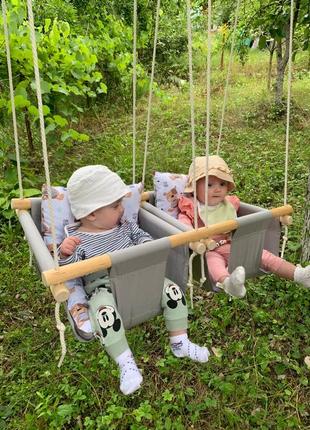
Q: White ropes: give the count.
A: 8